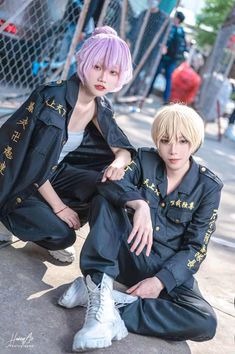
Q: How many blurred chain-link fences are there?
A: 1